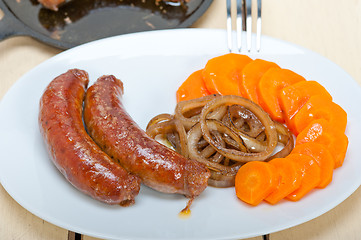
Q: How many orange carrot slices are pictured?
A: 11